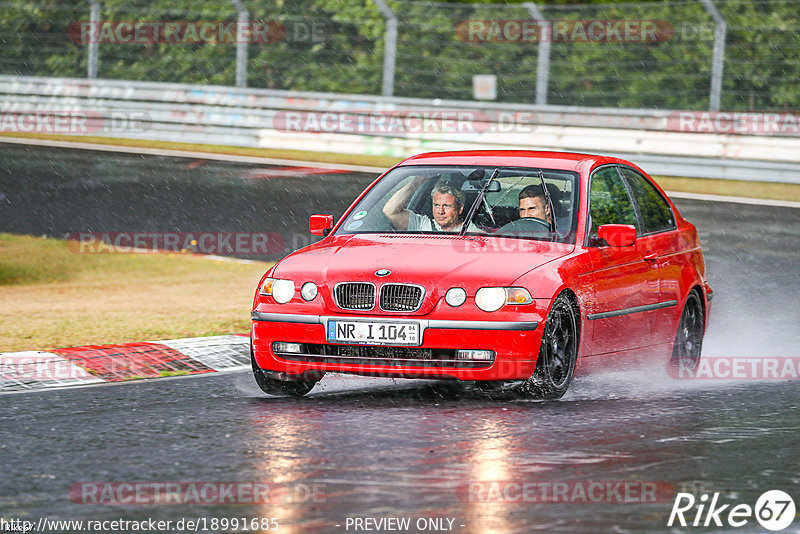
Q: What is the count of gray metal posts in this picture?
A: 5